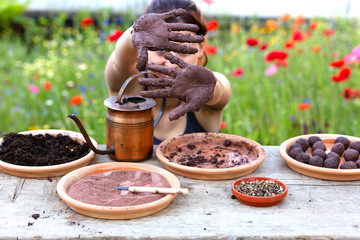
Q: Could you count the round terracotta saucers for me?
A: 5